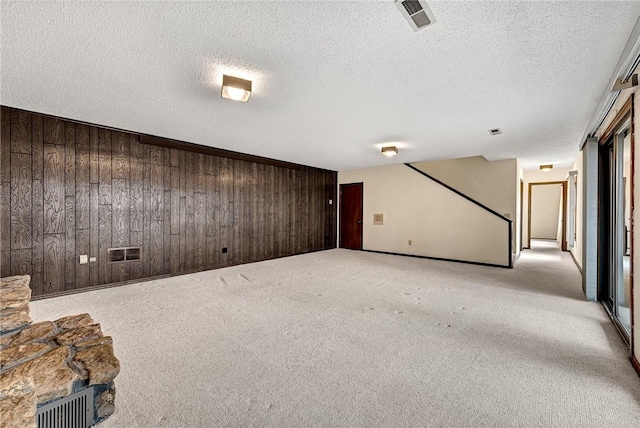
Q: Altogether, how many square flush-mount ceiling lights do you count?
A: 3